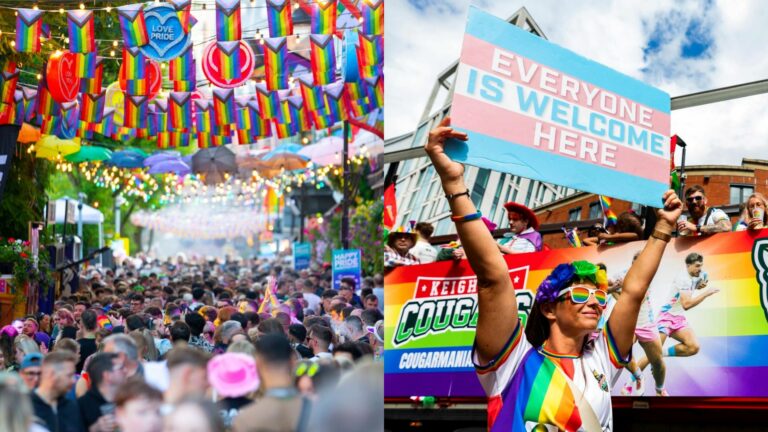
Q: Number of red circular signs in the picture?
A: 3